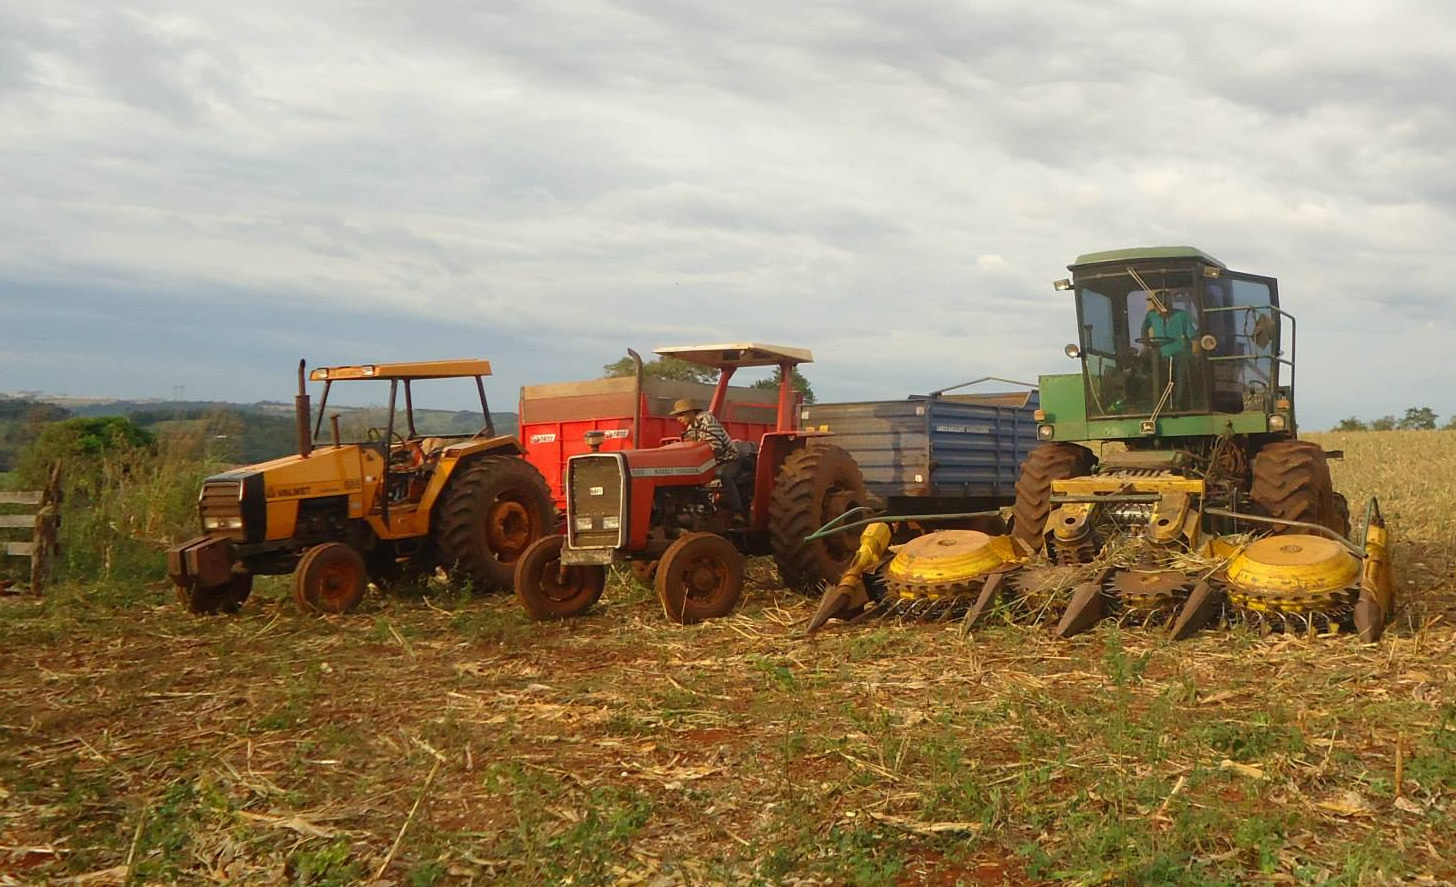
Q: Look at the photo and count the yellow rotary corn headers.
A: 2